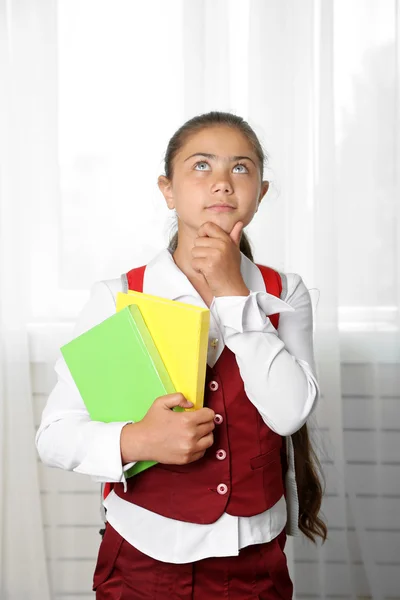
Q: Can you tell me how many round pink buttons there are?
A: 4